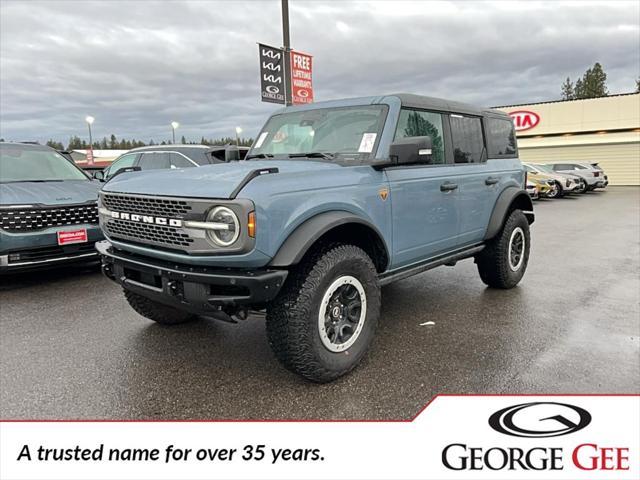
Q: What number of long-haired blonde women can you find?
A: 0